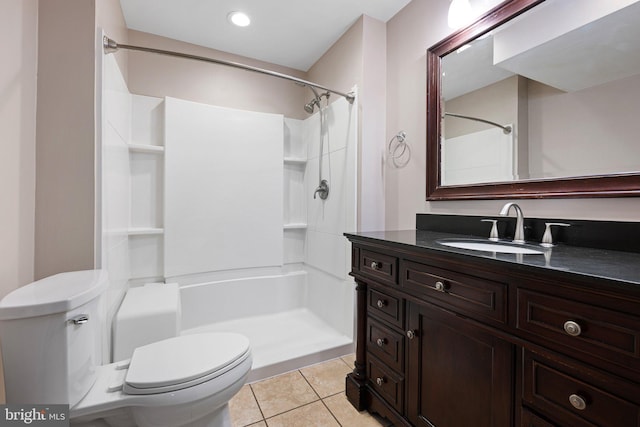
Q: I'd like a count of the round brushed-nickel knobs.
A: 8